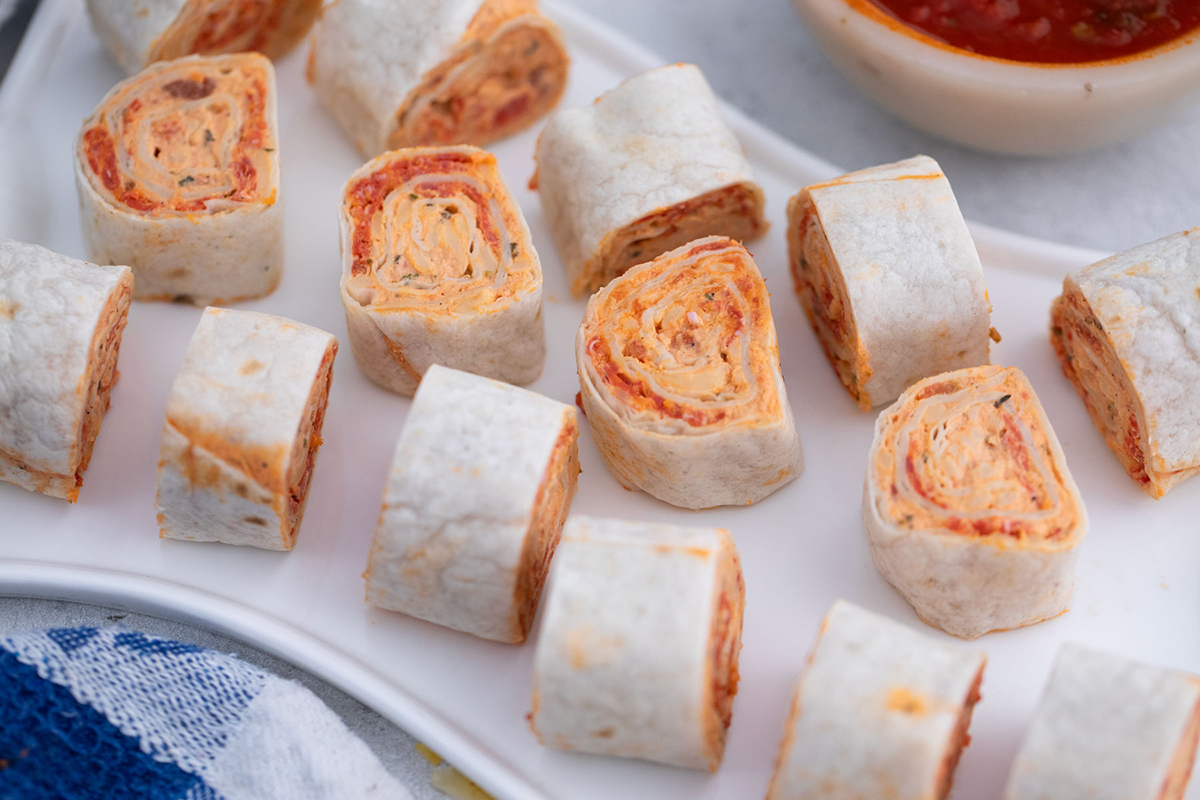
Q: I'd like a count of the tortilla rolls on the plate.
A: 15